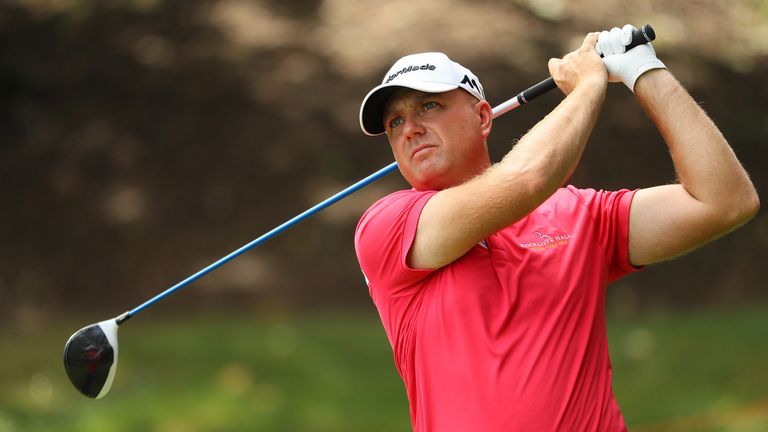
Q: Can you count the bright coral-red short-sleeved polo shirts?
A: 1